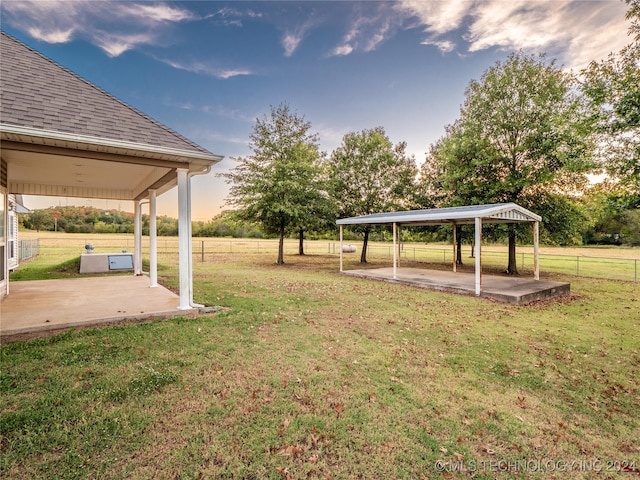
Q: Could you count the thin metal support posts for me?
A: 6